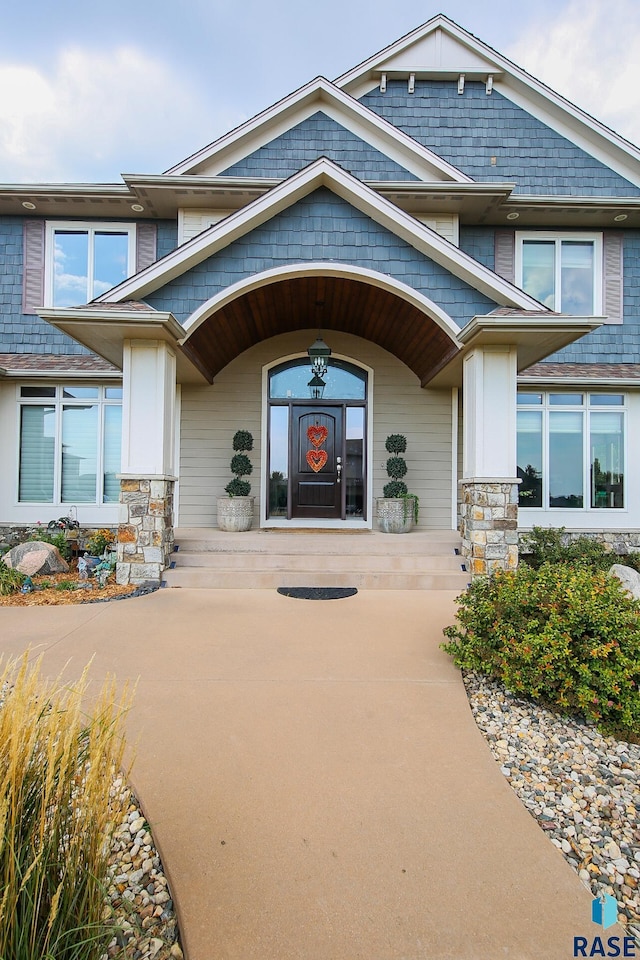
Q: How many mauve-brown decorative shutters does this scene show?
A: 4